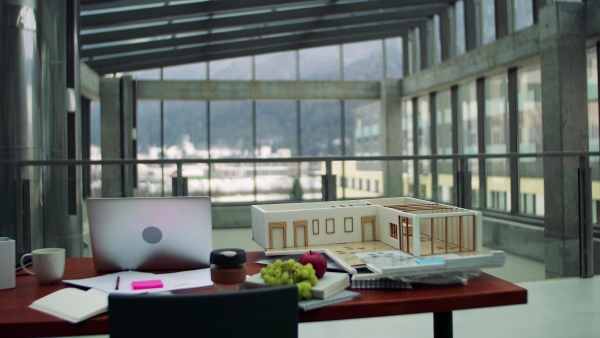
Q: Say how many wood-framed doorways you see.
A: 3